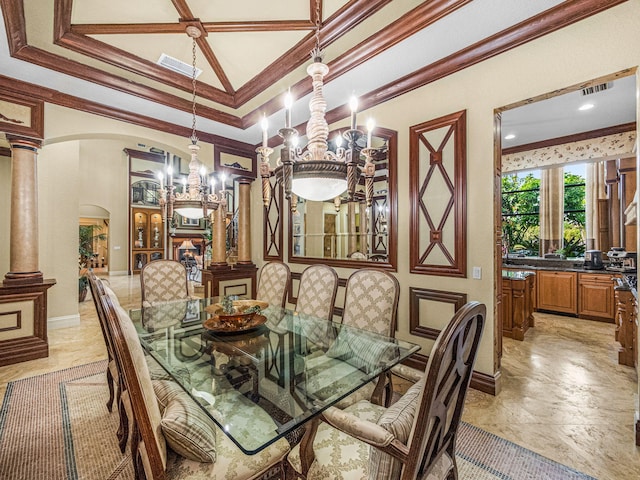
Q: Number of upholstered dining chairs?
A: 8